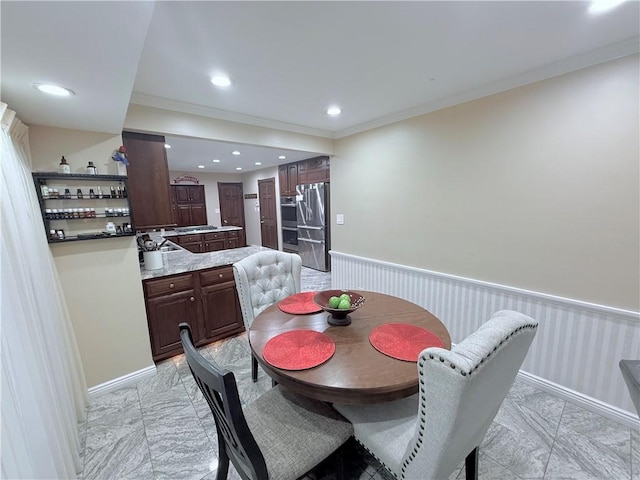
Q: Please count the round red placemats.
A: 3